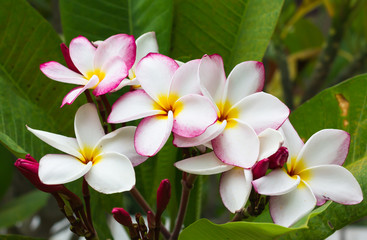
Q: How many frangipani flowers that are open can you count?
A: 7